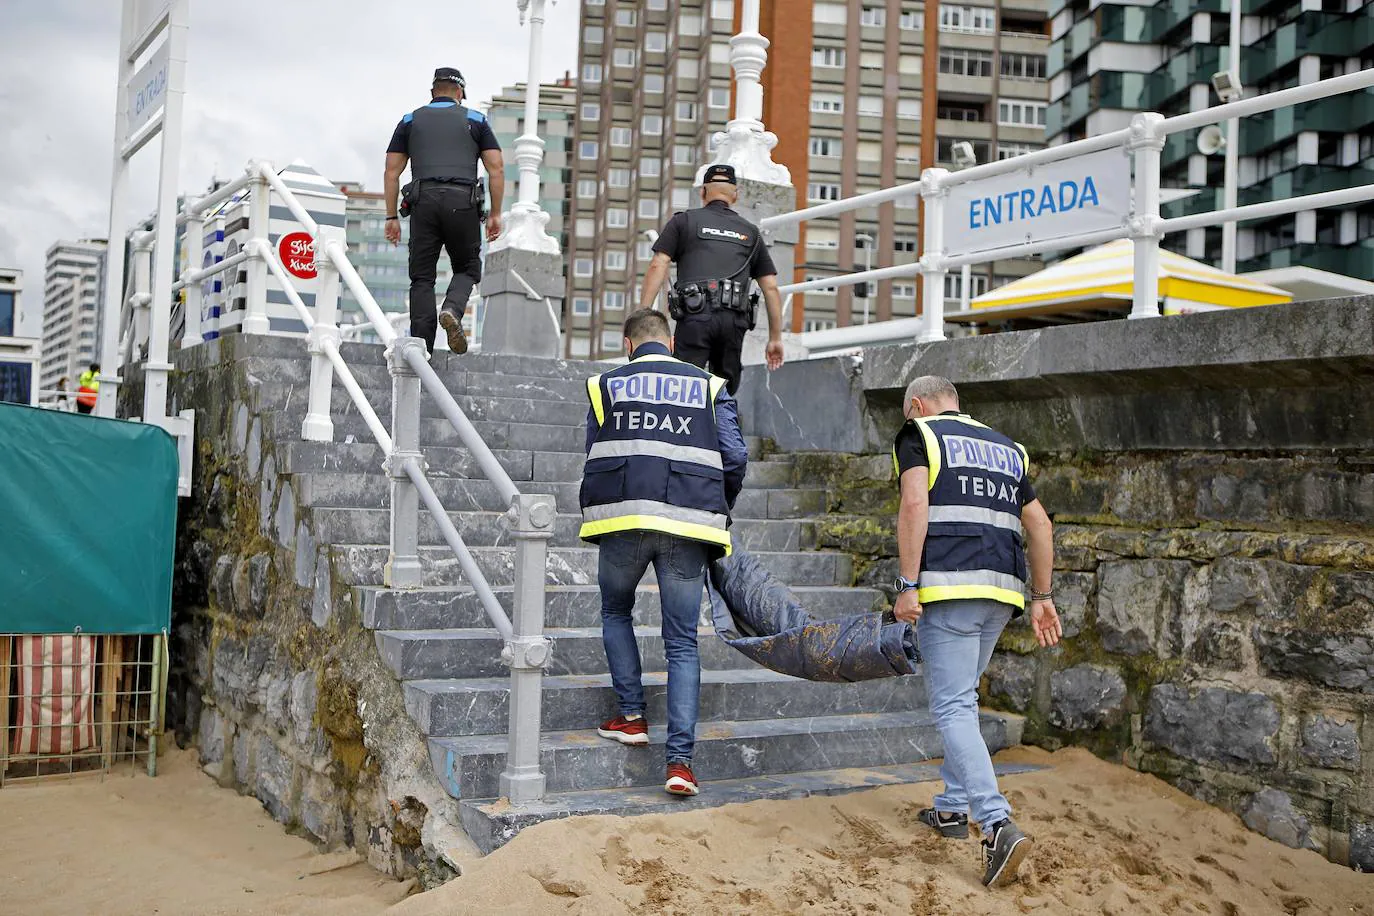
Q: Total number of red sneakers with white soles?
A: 2